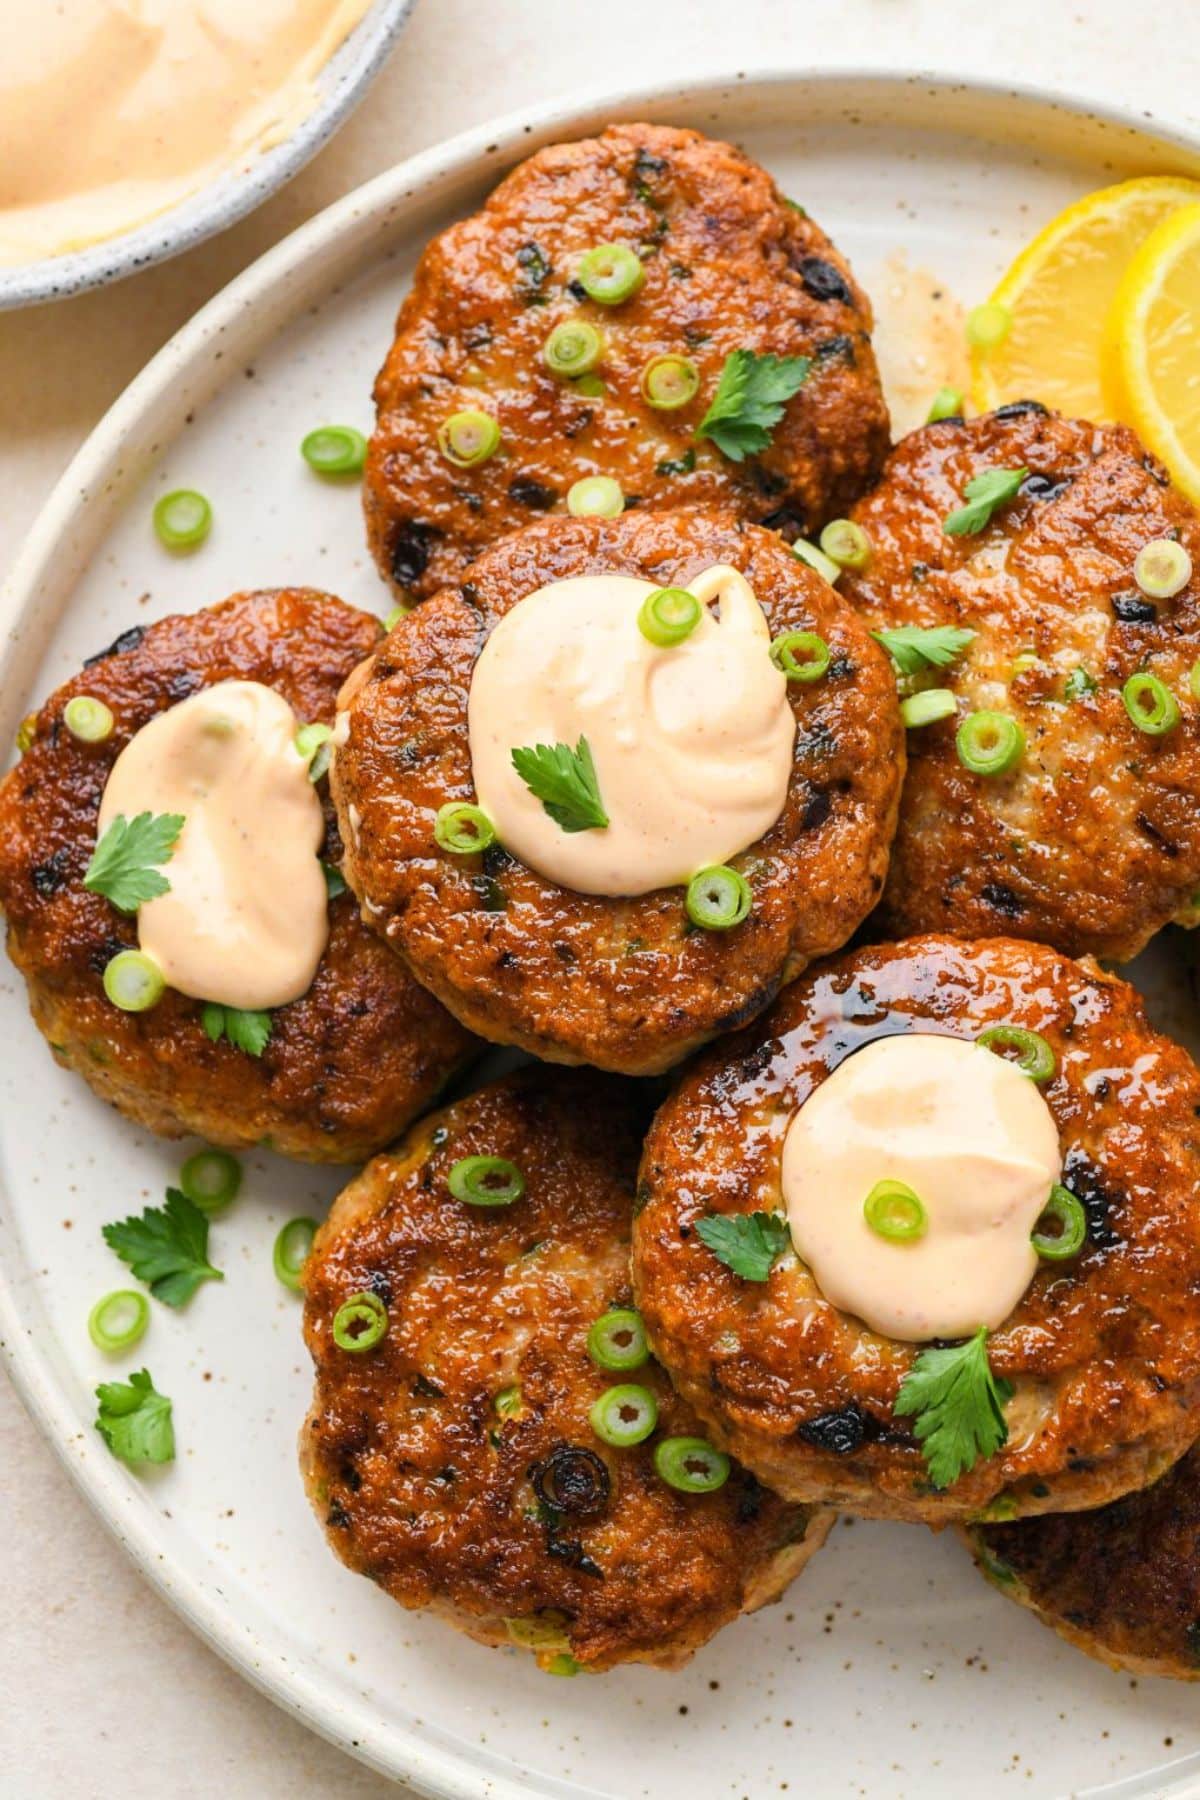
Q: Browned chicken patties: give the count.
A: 7